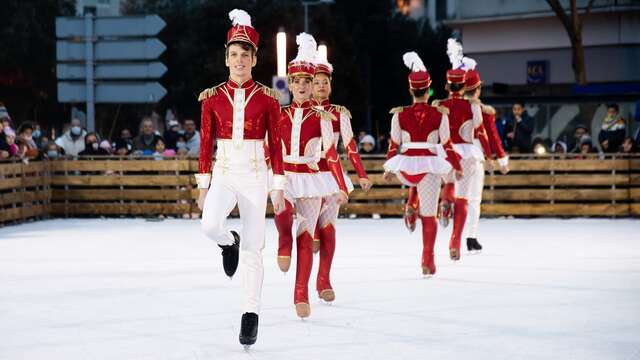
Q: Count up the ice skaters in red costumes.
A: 6